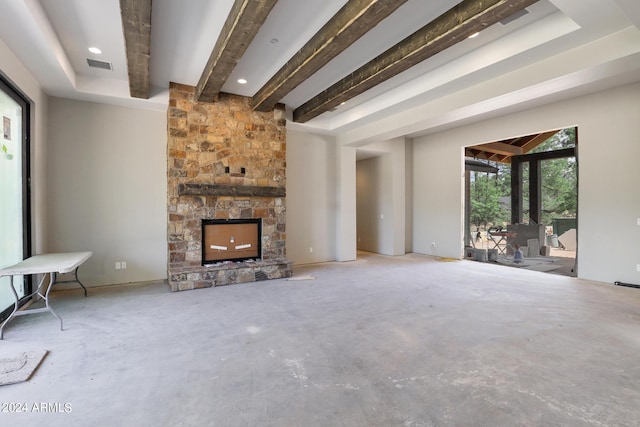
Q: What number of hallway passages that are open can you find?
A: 1